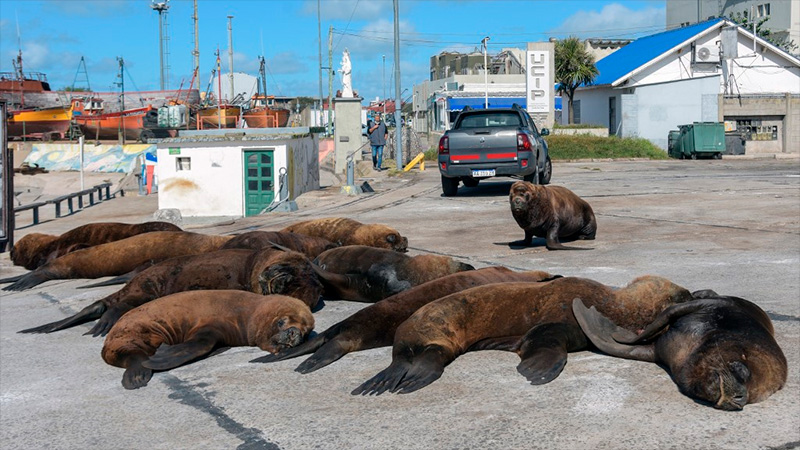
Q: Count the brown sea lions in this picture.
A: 11